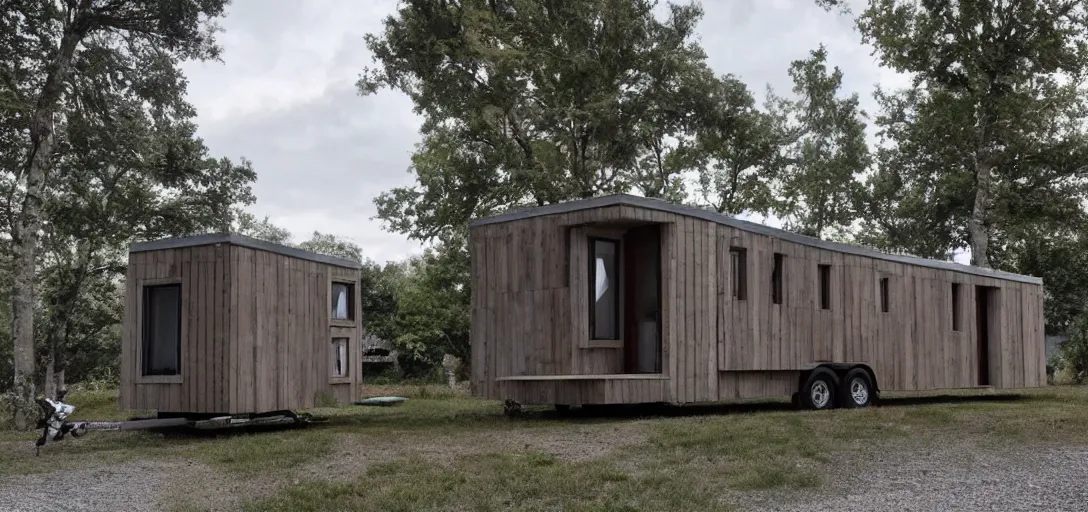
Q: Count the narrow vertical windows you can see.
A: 5